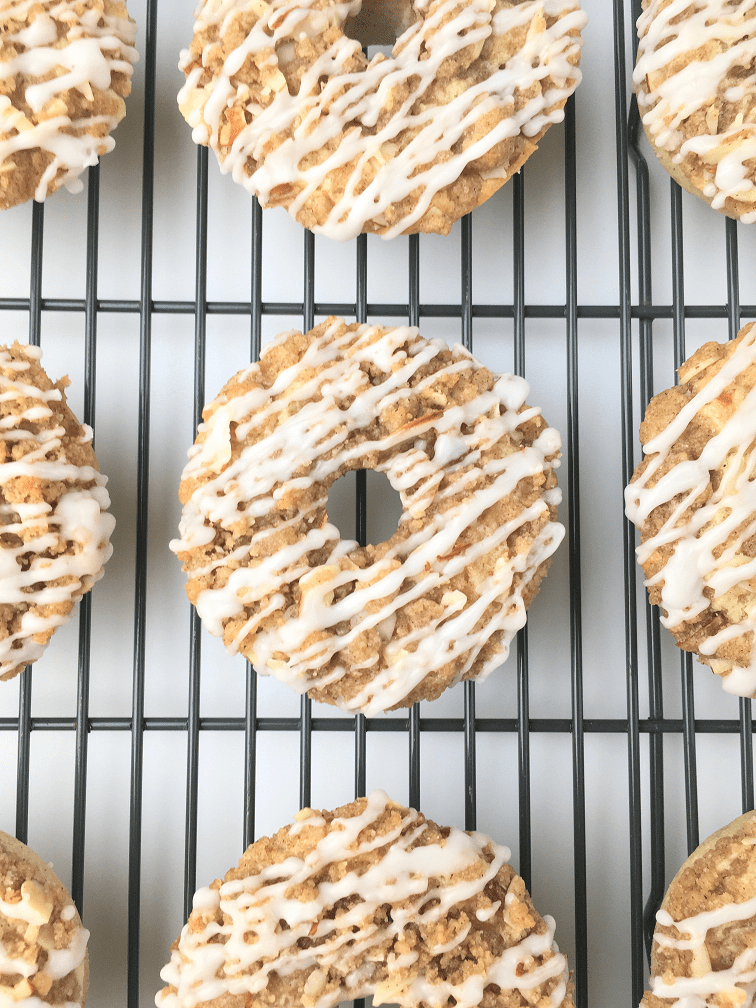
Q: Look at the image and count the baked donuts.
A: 9